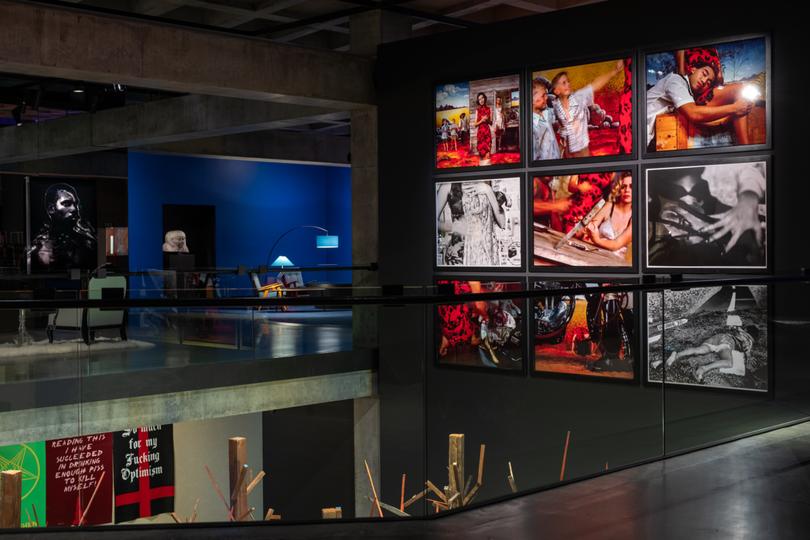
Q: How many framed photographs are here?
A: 9